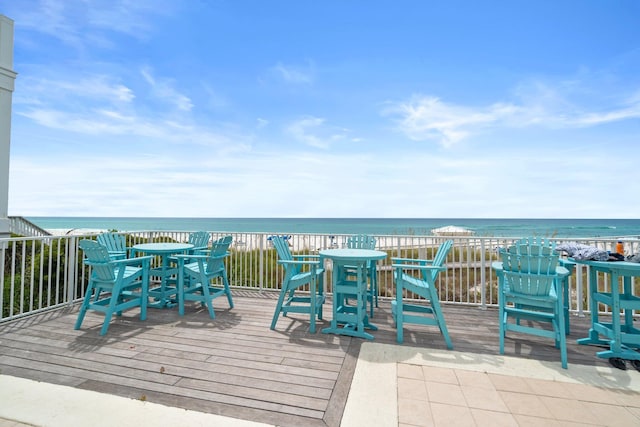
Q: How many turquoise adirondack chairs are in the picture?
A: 9